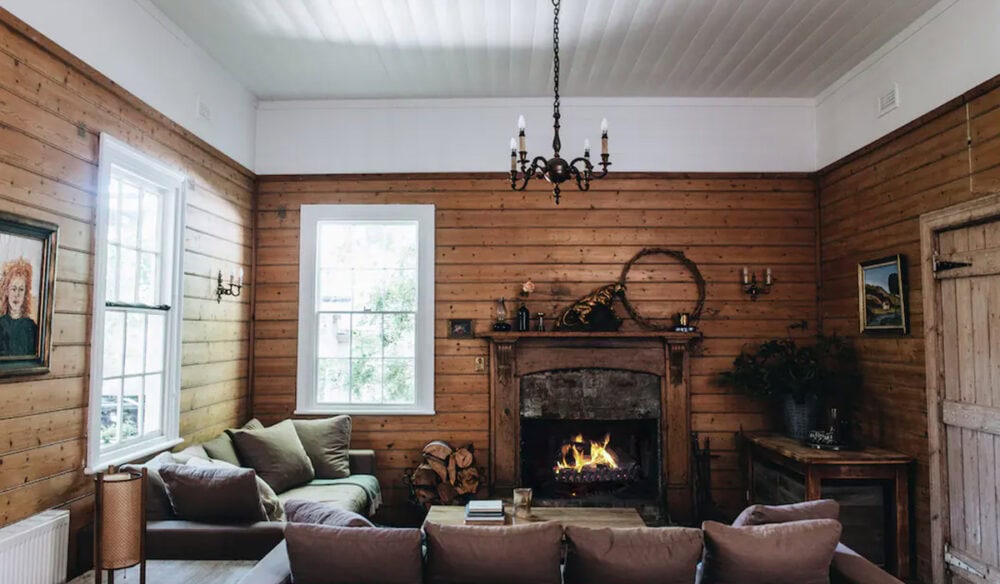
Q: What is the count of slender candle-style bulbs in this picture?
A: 8